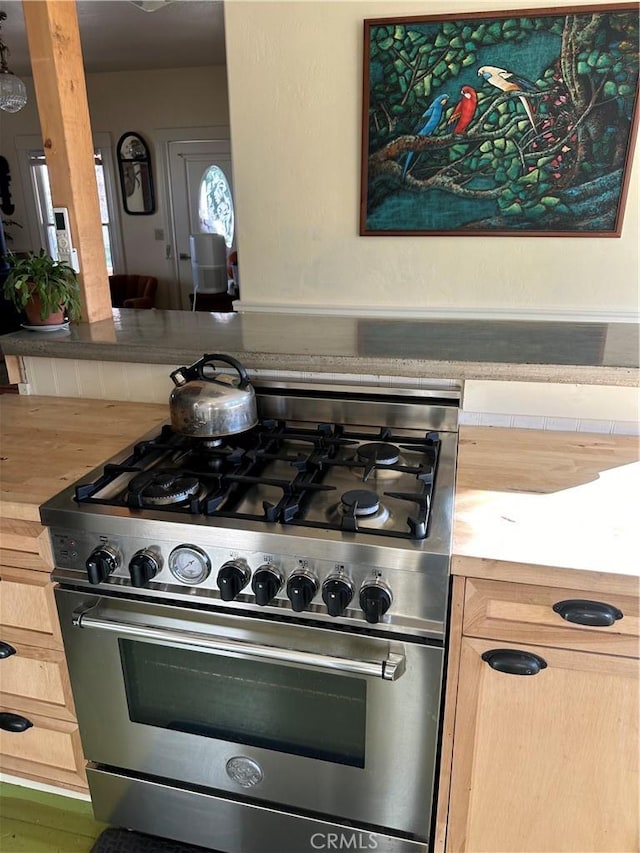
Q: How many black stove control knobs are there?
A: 7